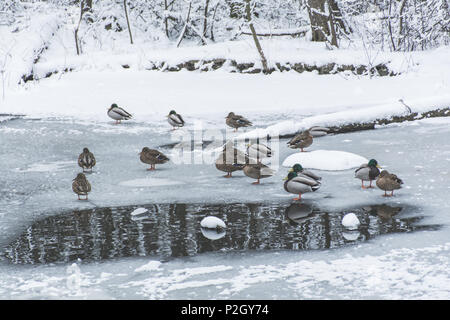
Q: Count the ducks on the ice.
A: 15